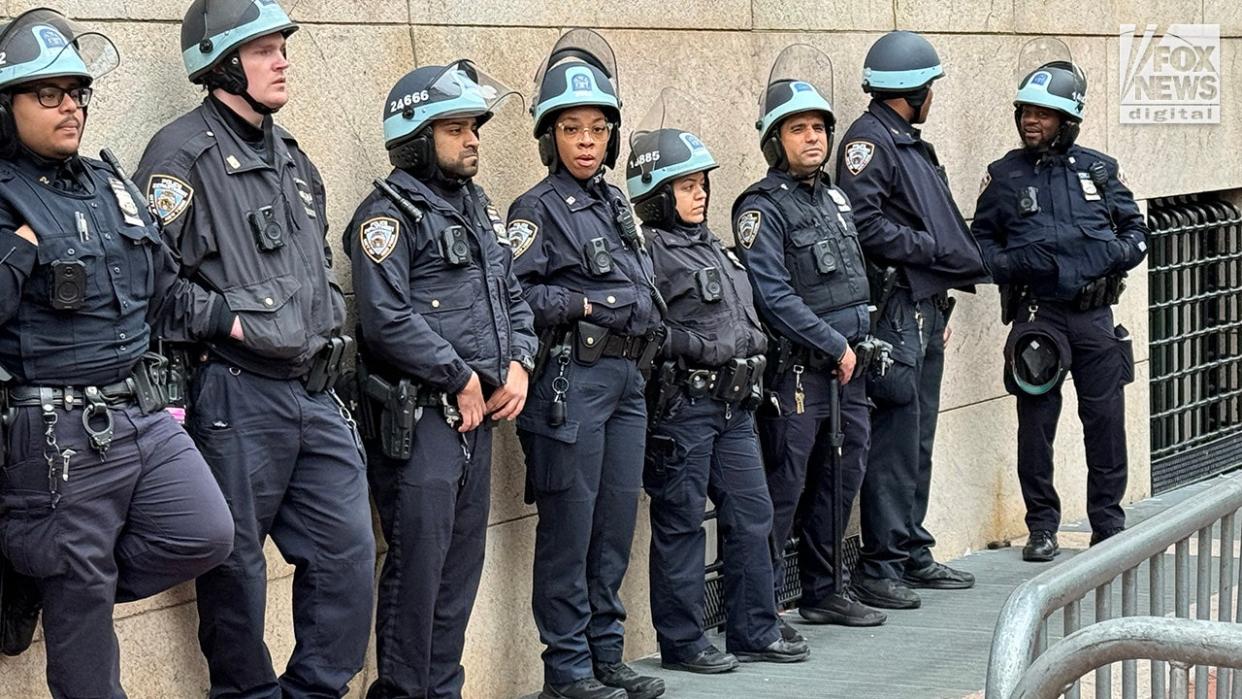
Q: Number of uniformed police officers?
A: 8